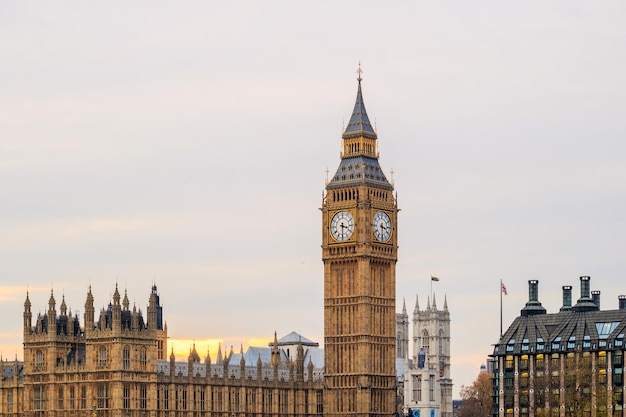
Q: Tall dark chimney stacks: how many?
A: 5